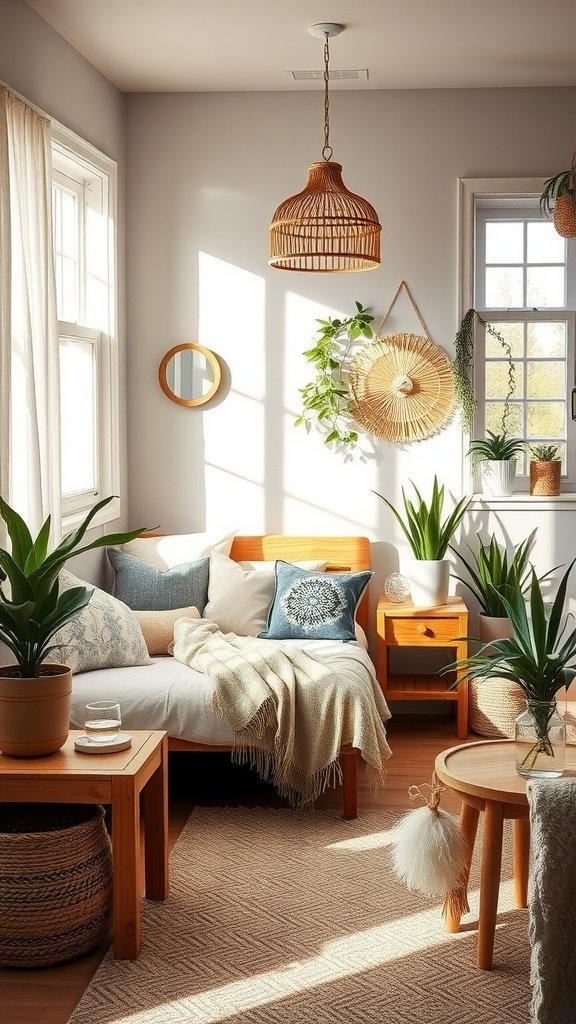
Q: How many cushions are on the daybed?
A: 7